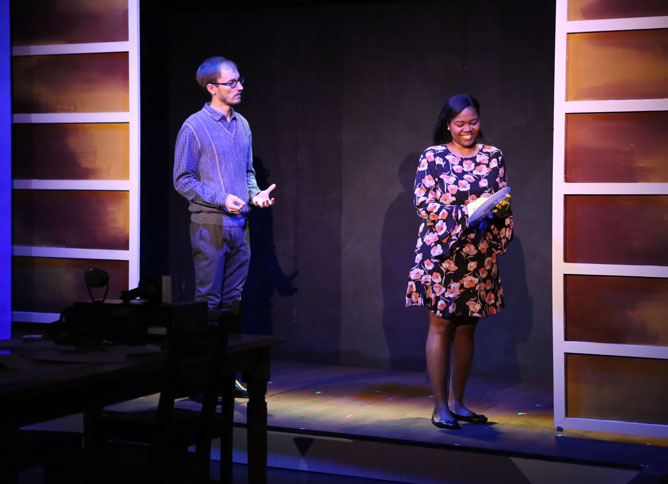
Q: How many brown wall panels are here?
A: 11